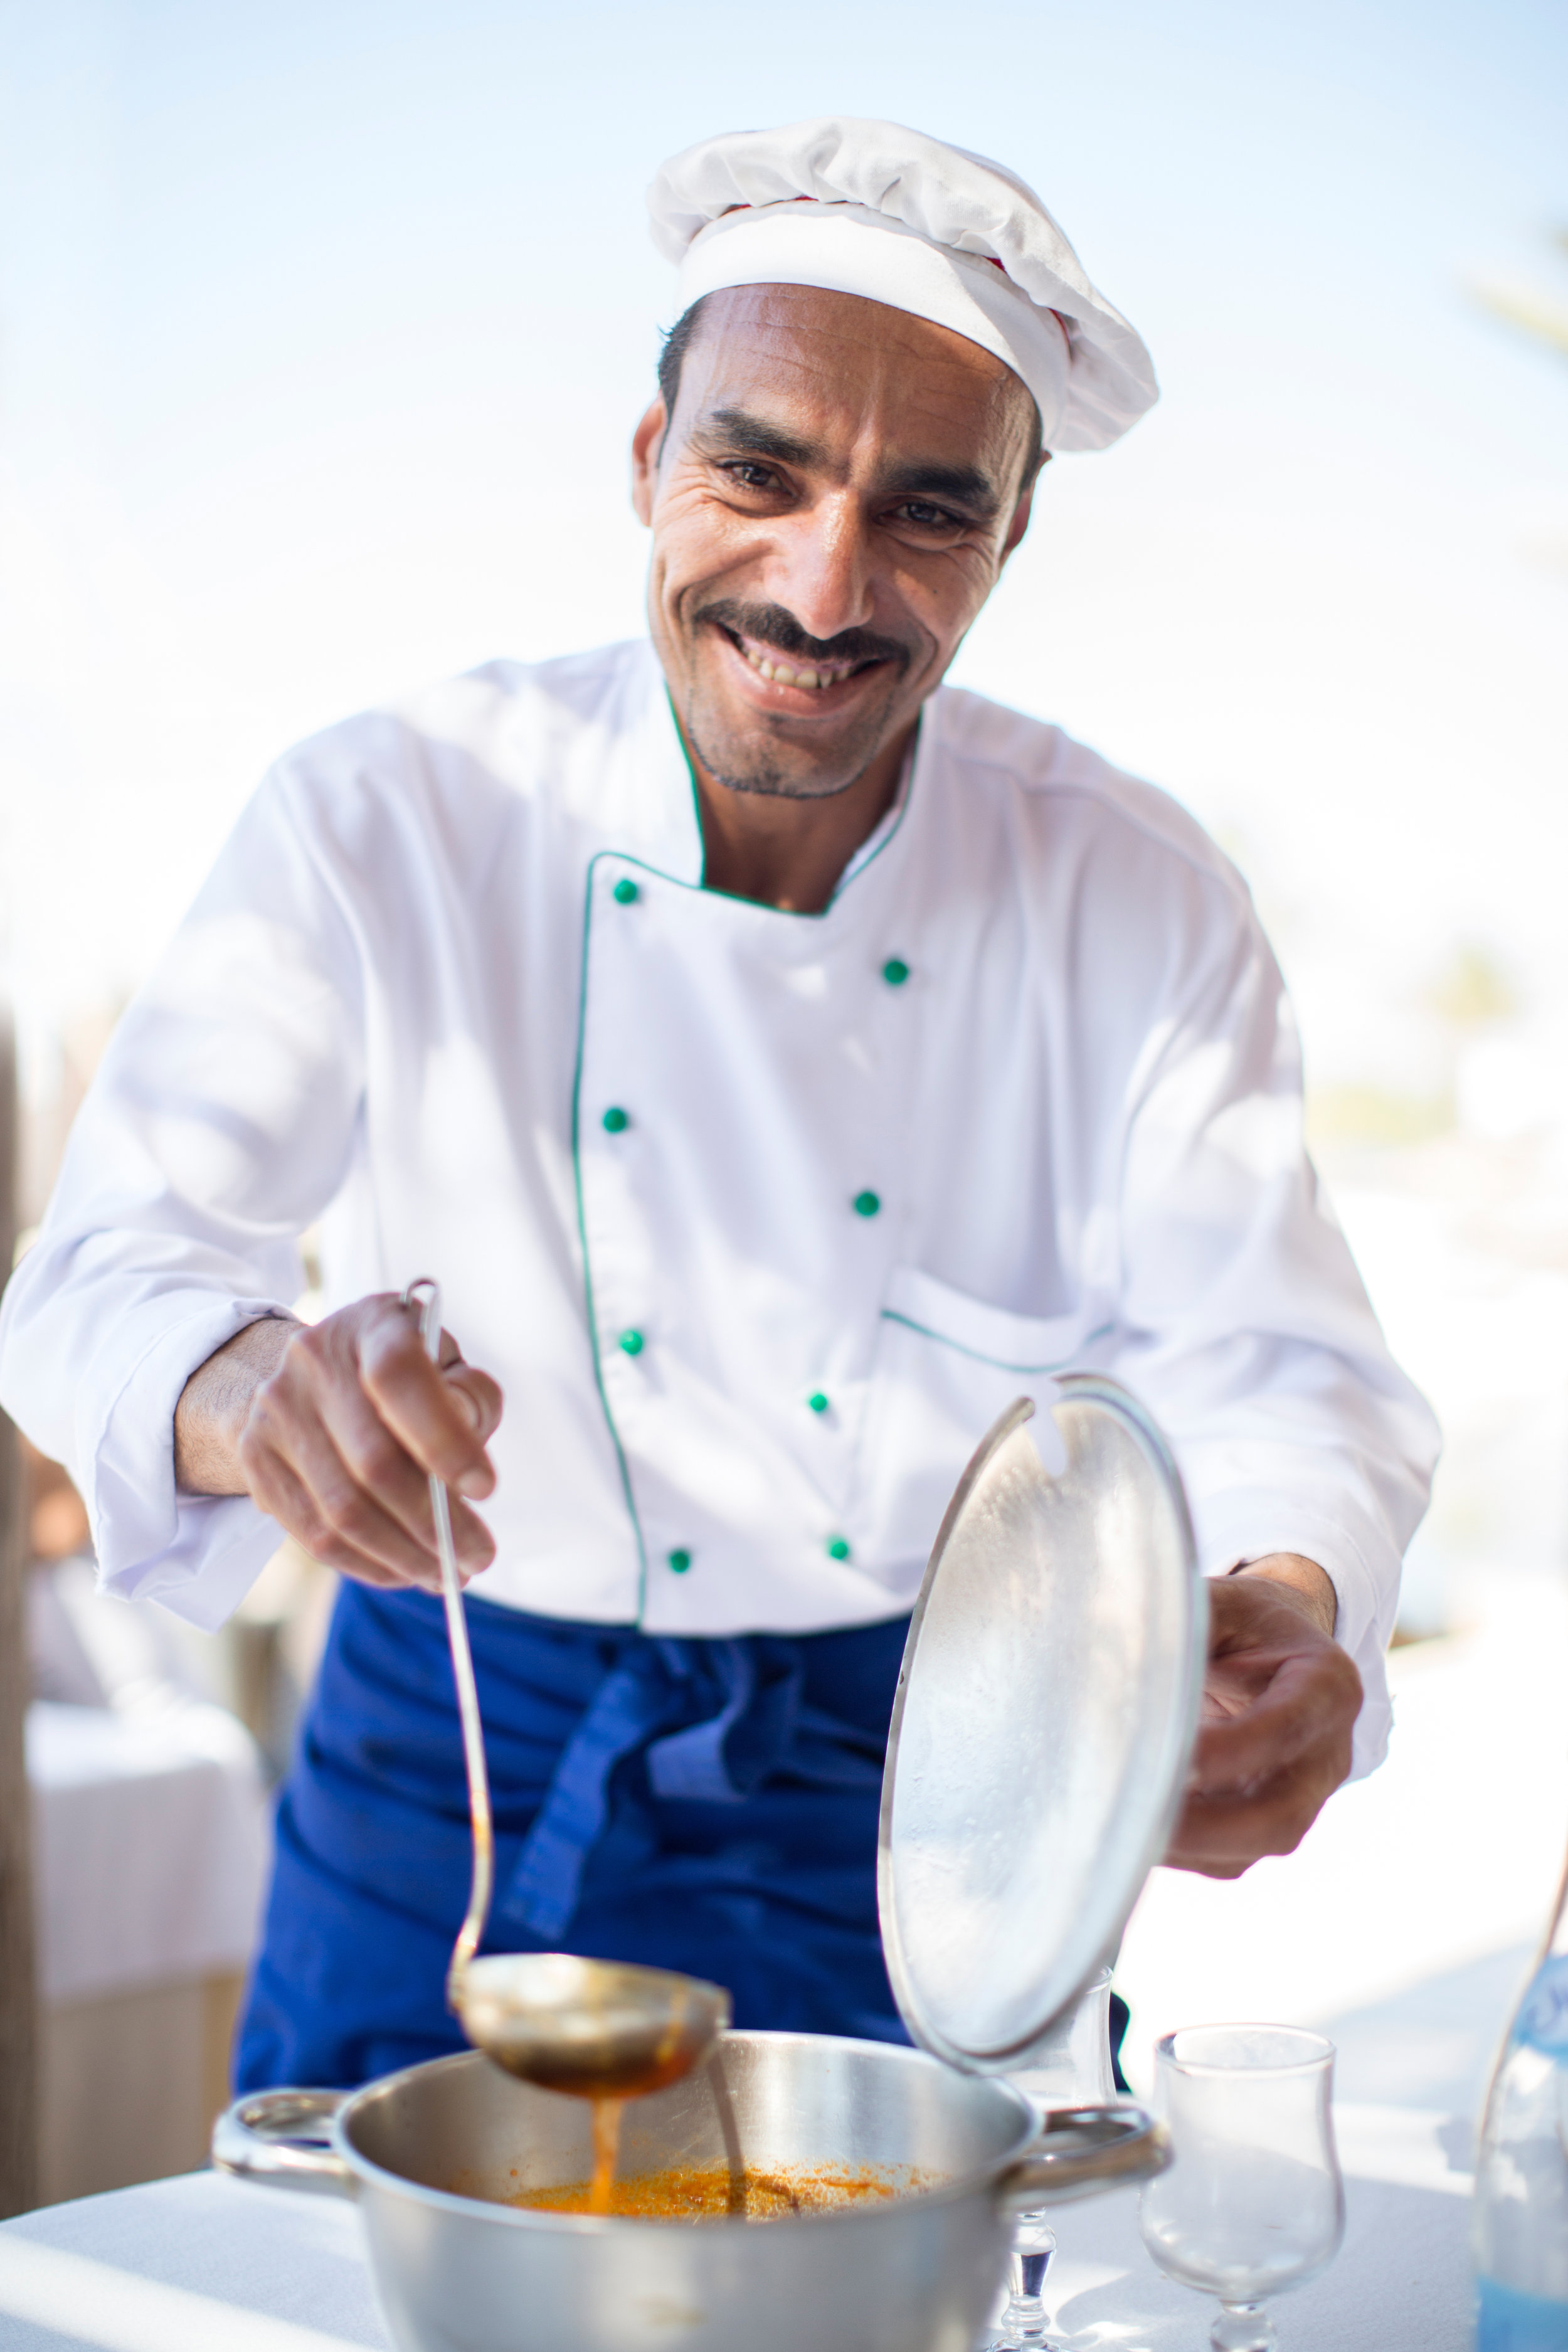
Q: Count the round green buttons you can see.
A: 8